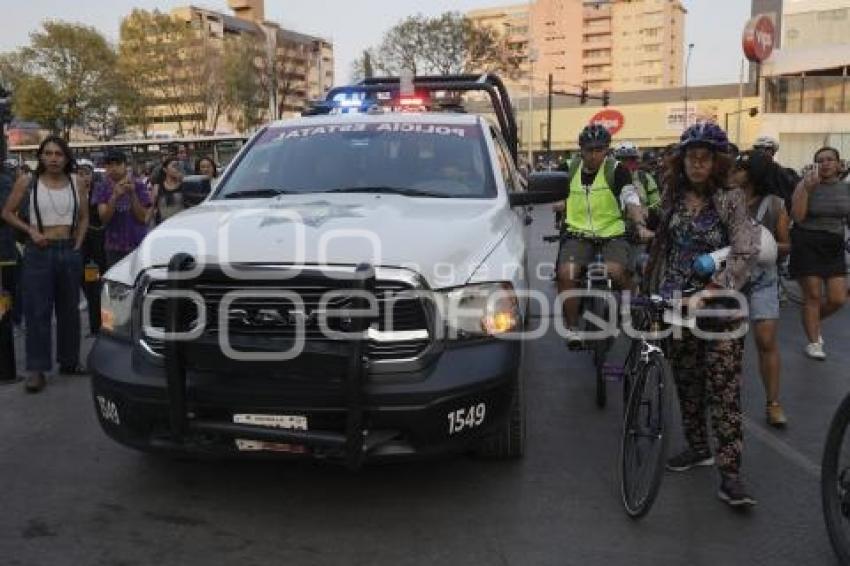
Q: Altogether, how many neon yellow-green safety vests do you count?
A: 2